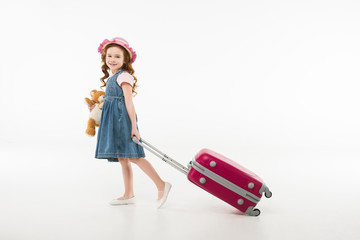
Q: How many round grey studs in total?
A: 4